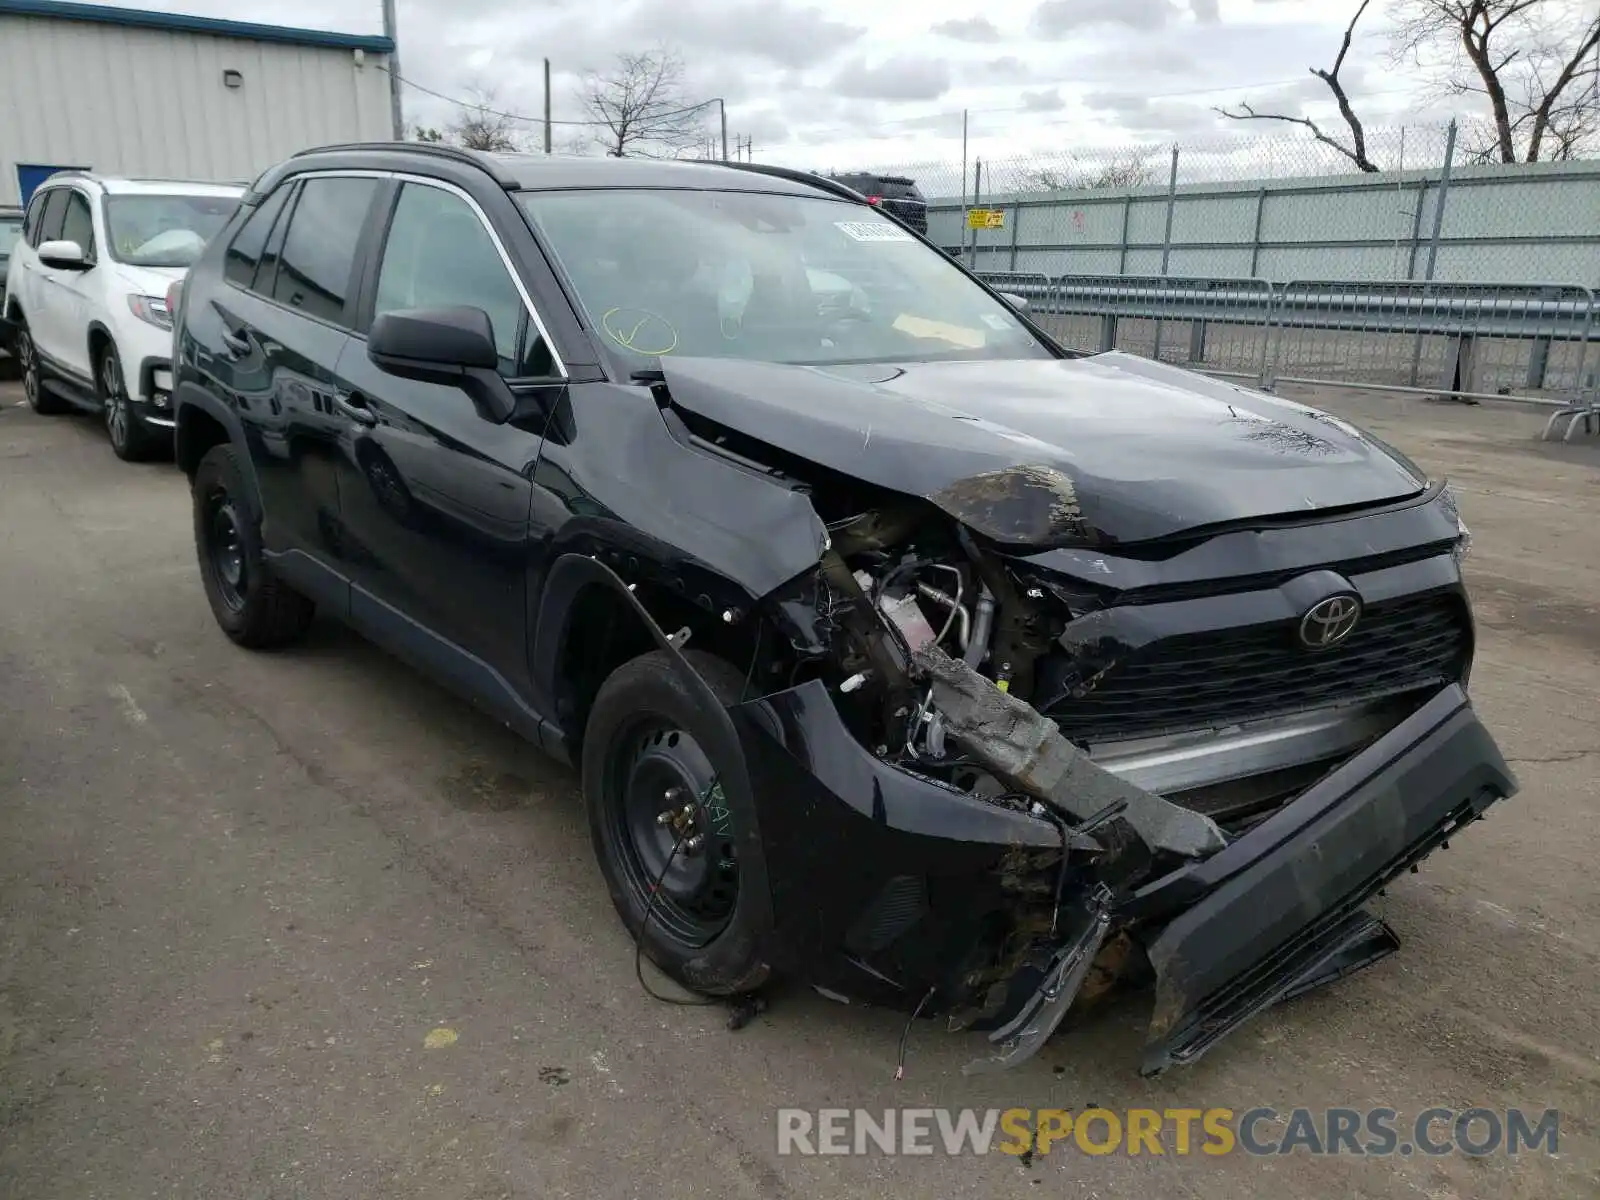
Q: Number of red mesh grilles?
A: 0